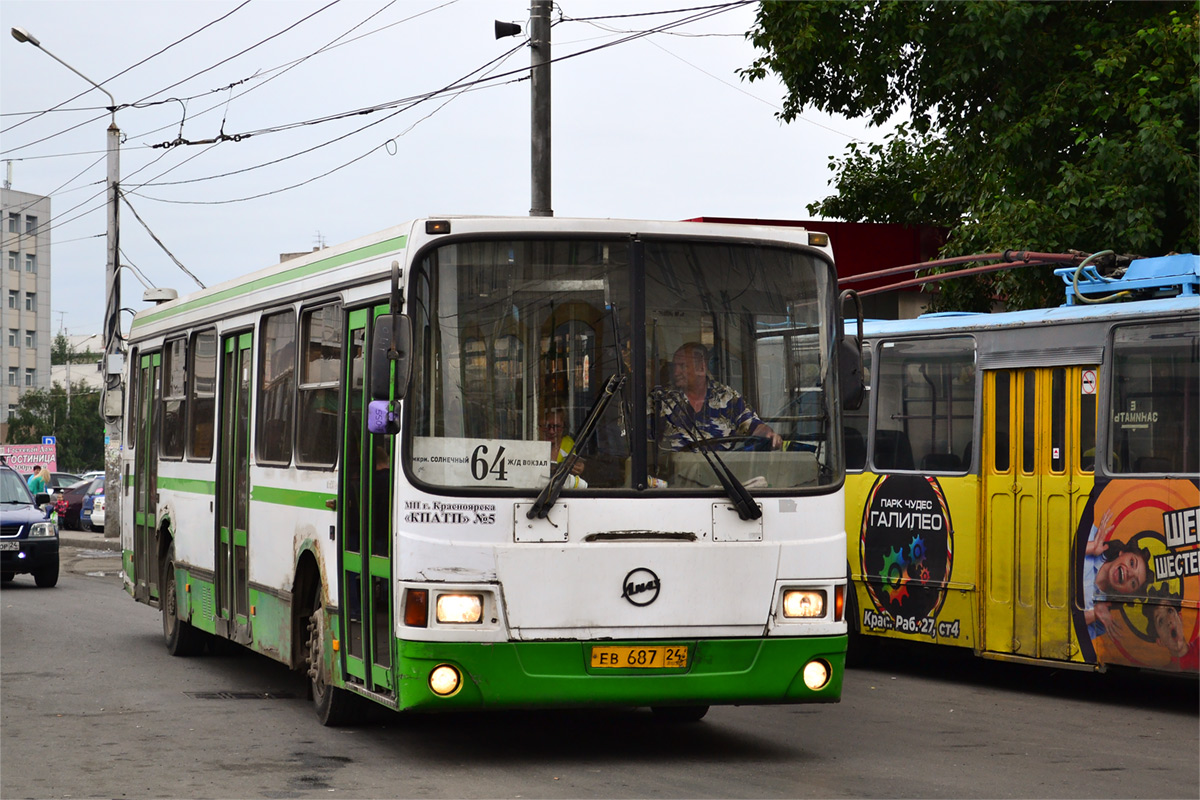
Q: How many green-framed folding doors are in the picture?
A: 3